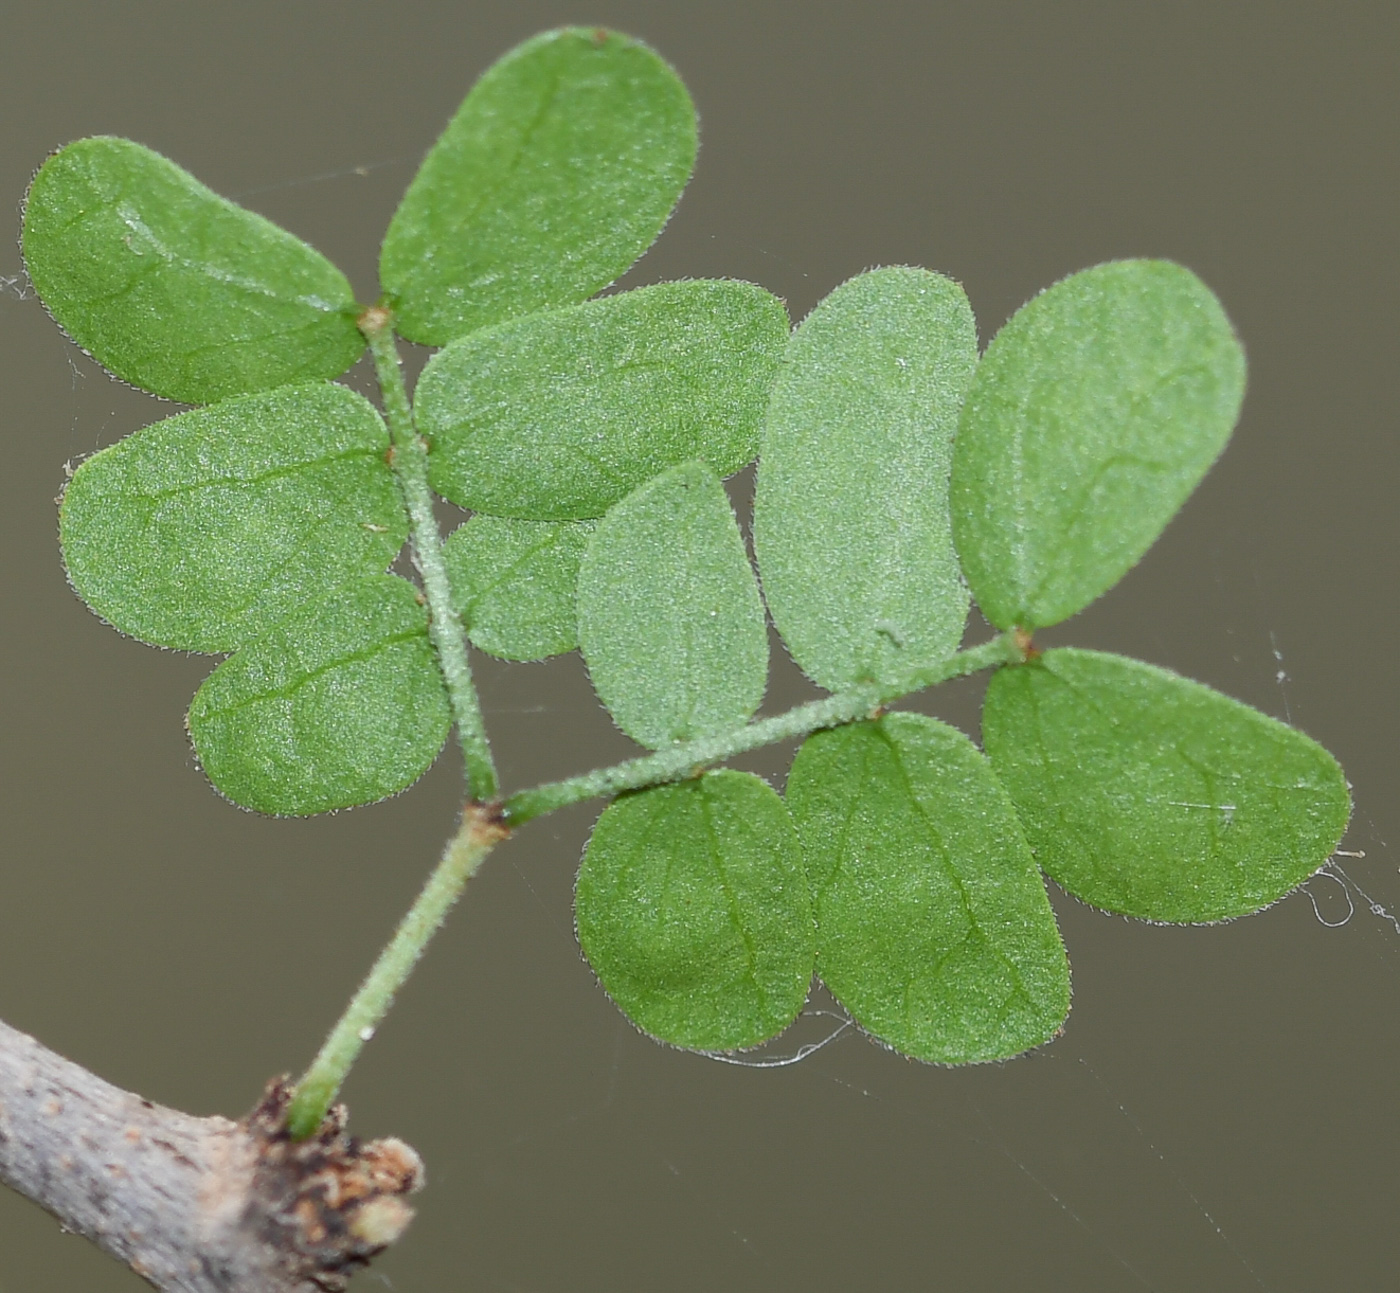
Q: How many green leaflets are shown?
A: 12